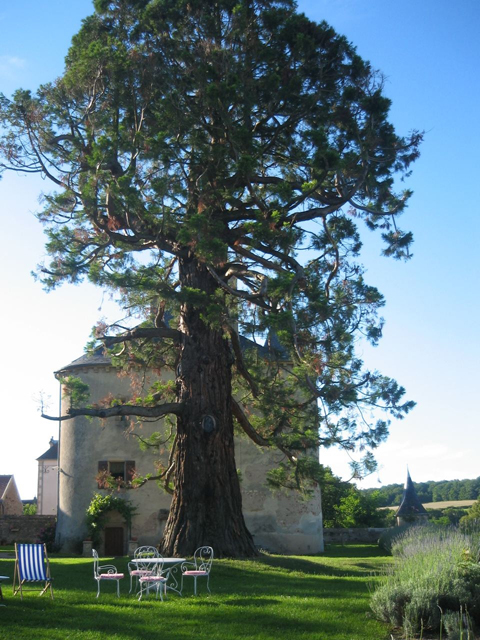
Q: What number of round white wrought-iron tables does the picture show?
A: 1